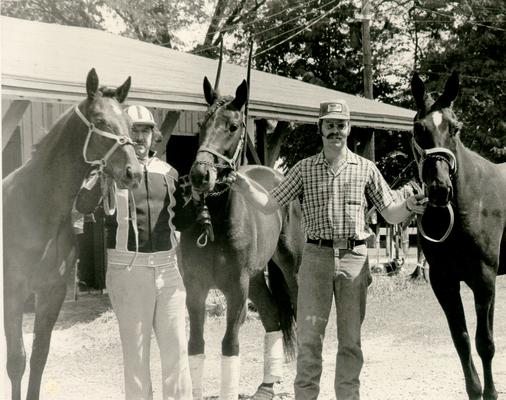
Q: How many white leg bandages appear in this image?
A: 3